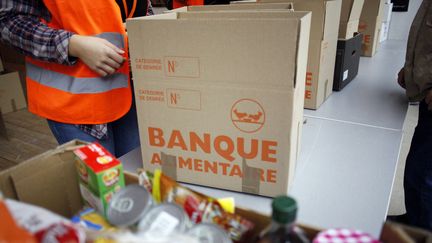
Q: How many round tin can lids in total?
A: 3